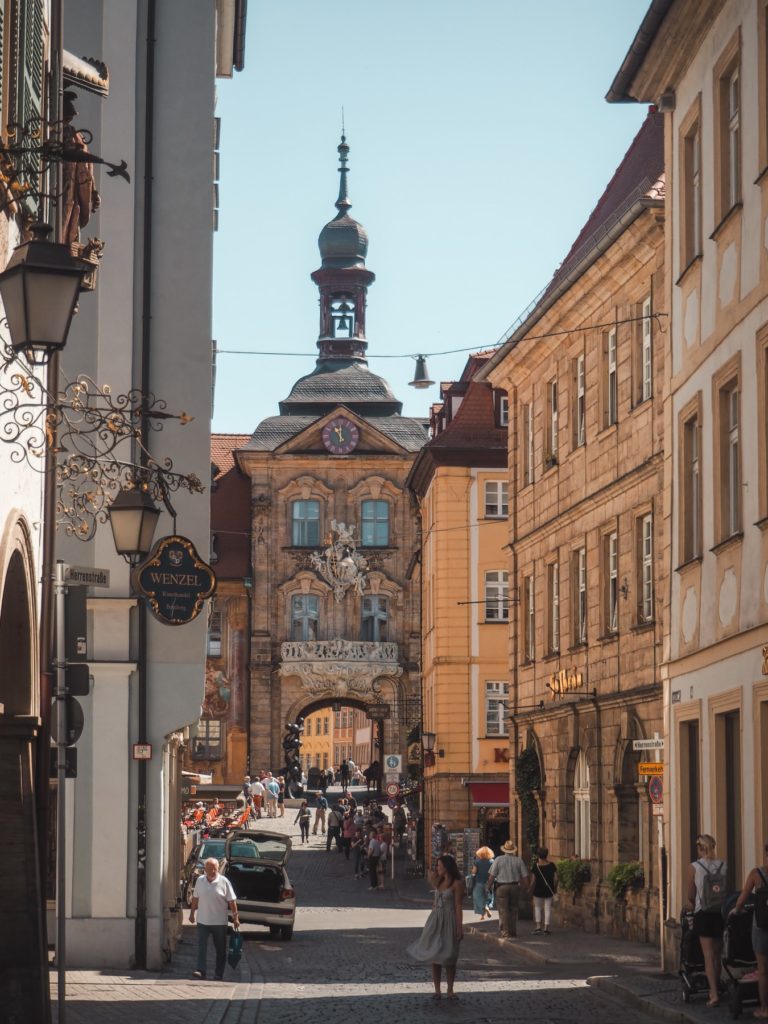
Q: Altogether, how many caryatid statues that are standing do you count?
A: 0